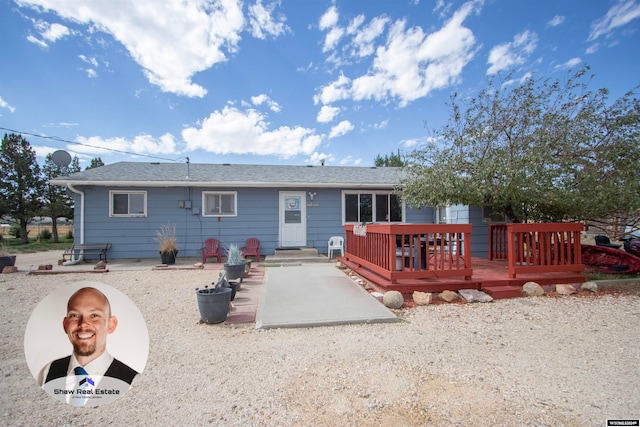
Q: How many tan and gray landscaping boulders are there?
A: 7